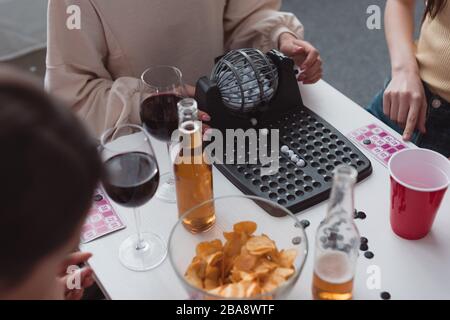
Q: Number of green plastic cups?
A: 0